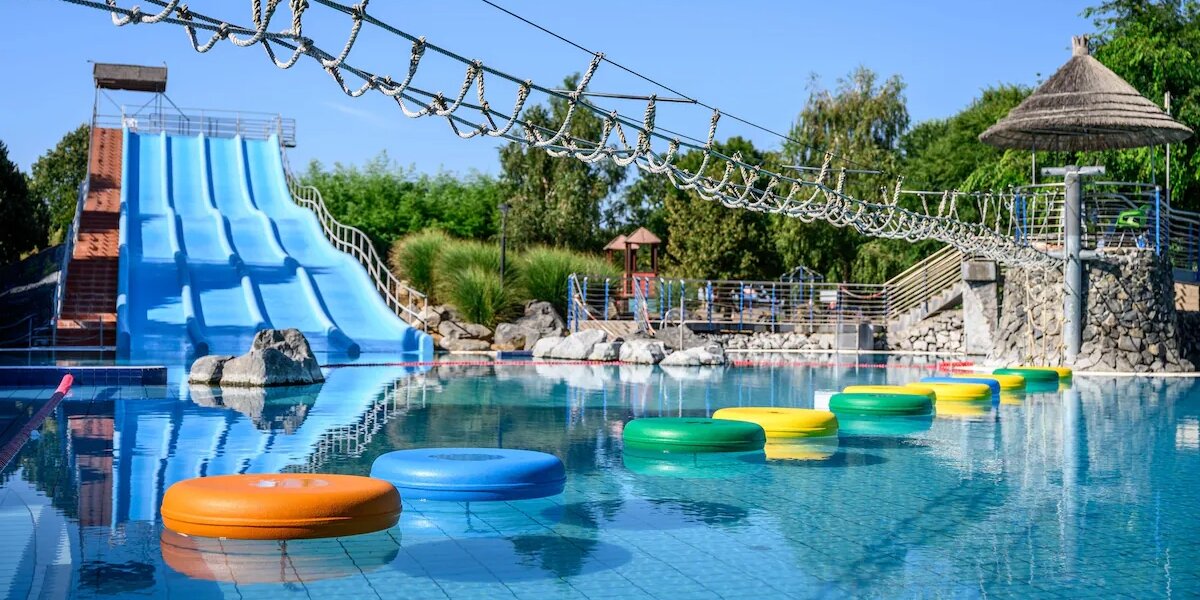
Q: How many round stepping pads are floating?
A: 11